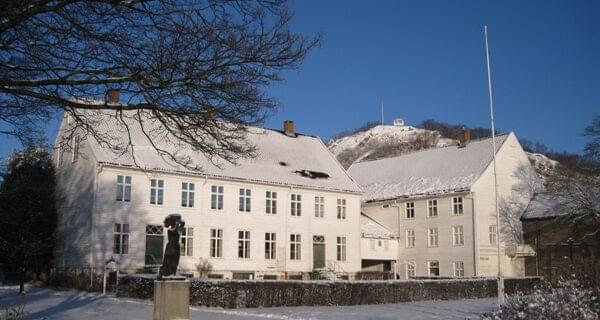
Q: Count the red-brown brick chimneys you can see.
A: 4